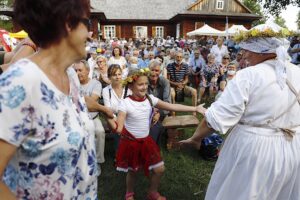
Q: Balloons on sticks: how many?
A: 0